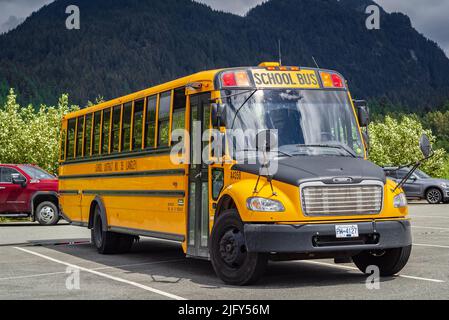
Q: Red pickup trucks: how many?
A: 1